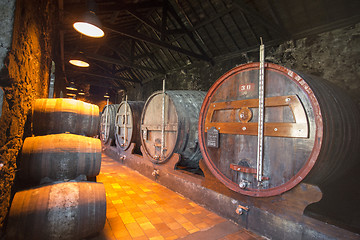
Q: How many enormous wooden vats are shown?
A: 4